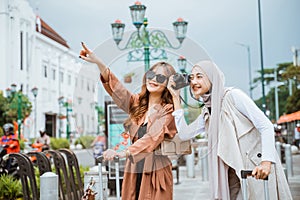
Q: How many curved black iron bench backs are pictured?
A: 4